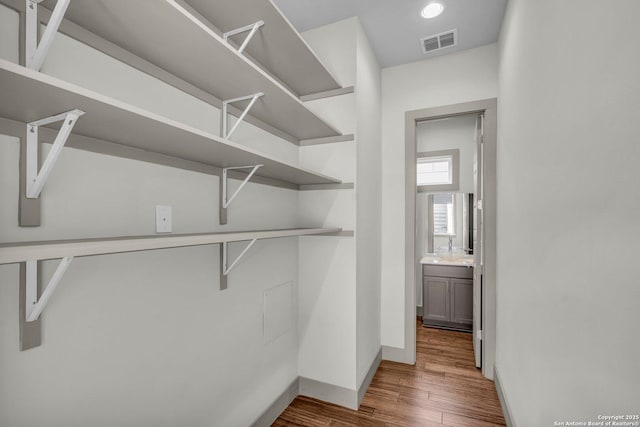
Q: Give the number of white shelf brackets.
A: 7